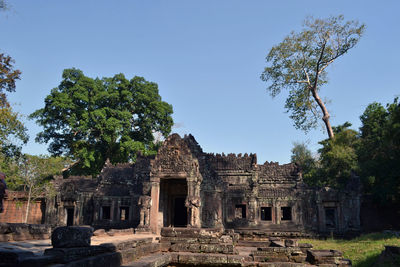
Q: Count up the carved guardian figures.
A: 2